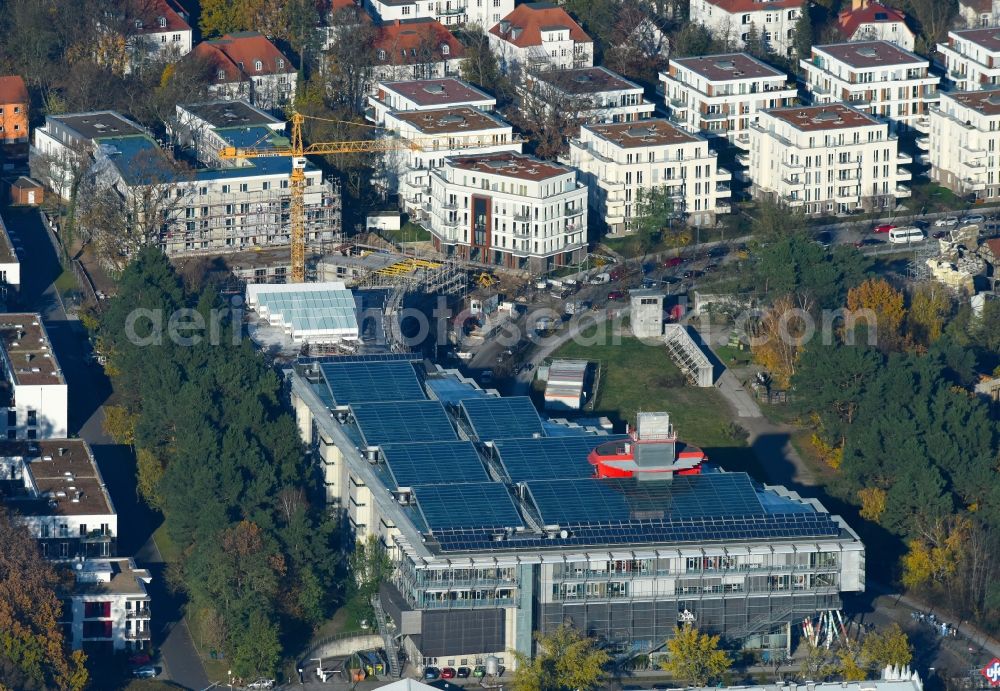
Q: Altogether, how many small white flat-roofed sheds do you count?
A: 1